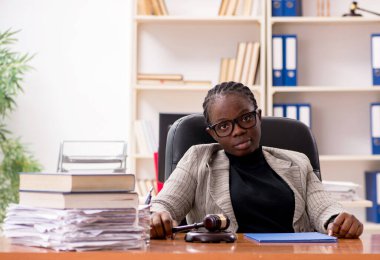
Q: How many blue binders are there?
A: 10